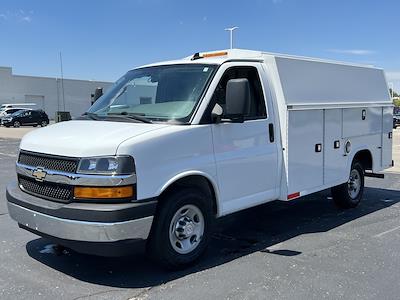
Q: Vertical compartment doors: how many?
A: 3